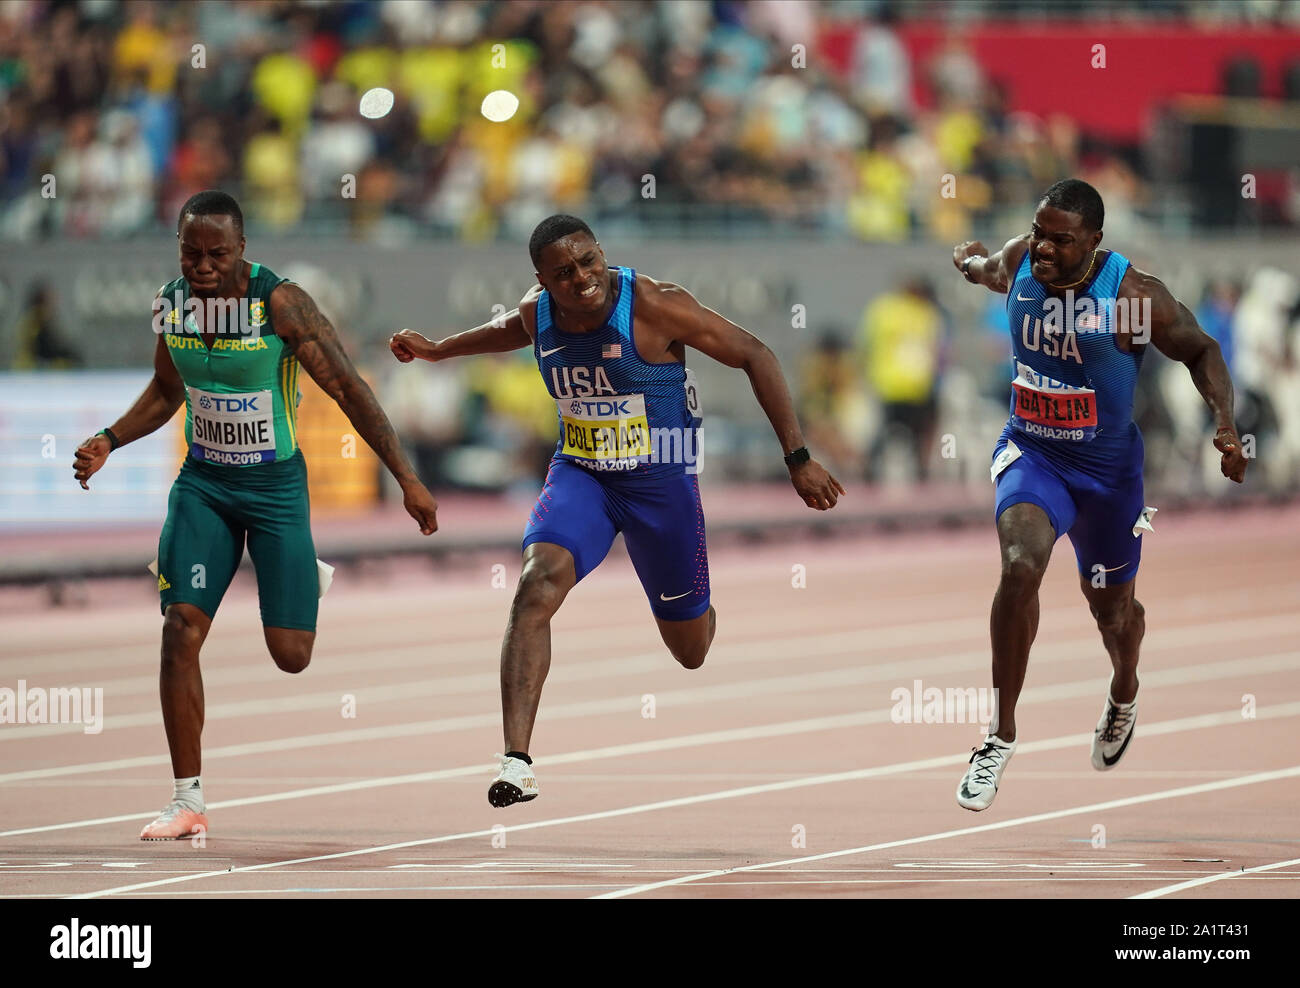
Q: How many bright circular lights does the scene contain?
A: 2